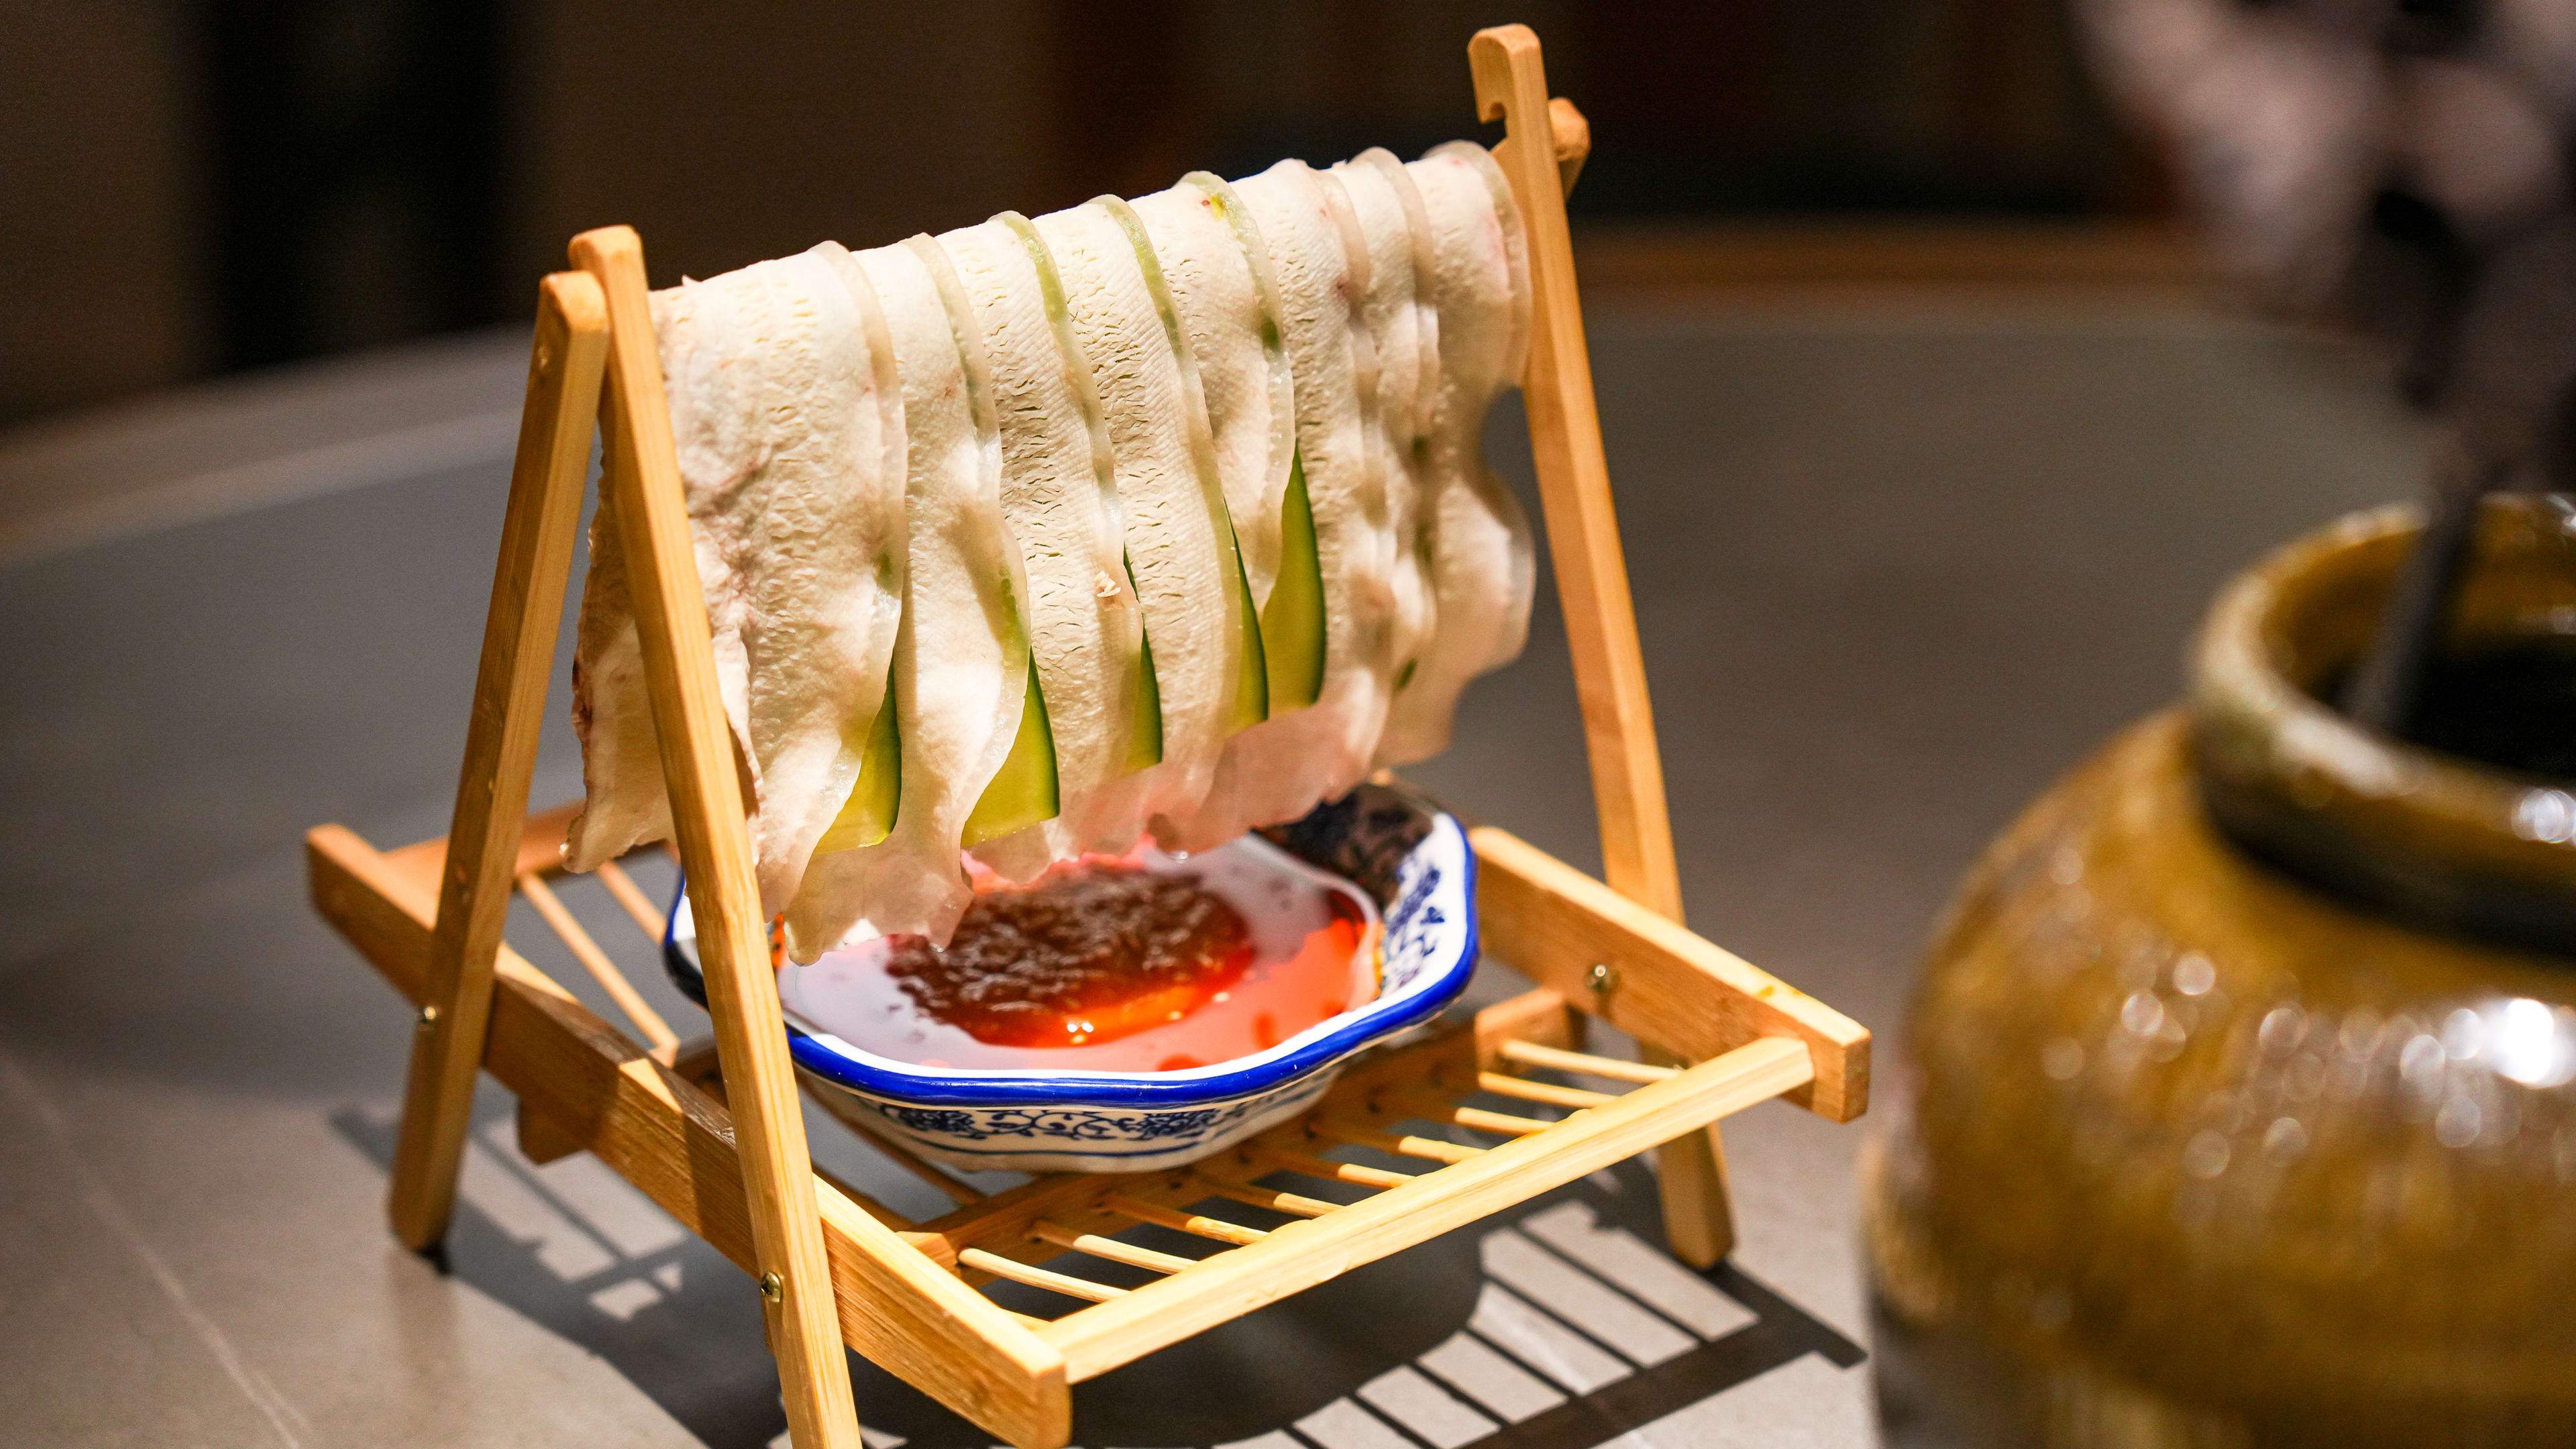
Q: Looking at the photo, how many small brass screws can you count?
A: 3